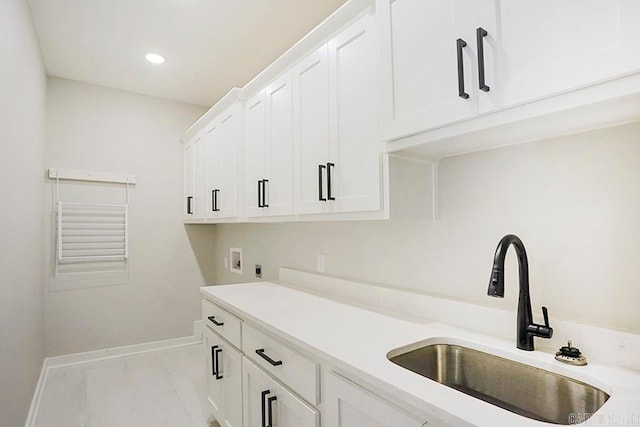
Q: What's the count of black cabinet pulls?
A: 15